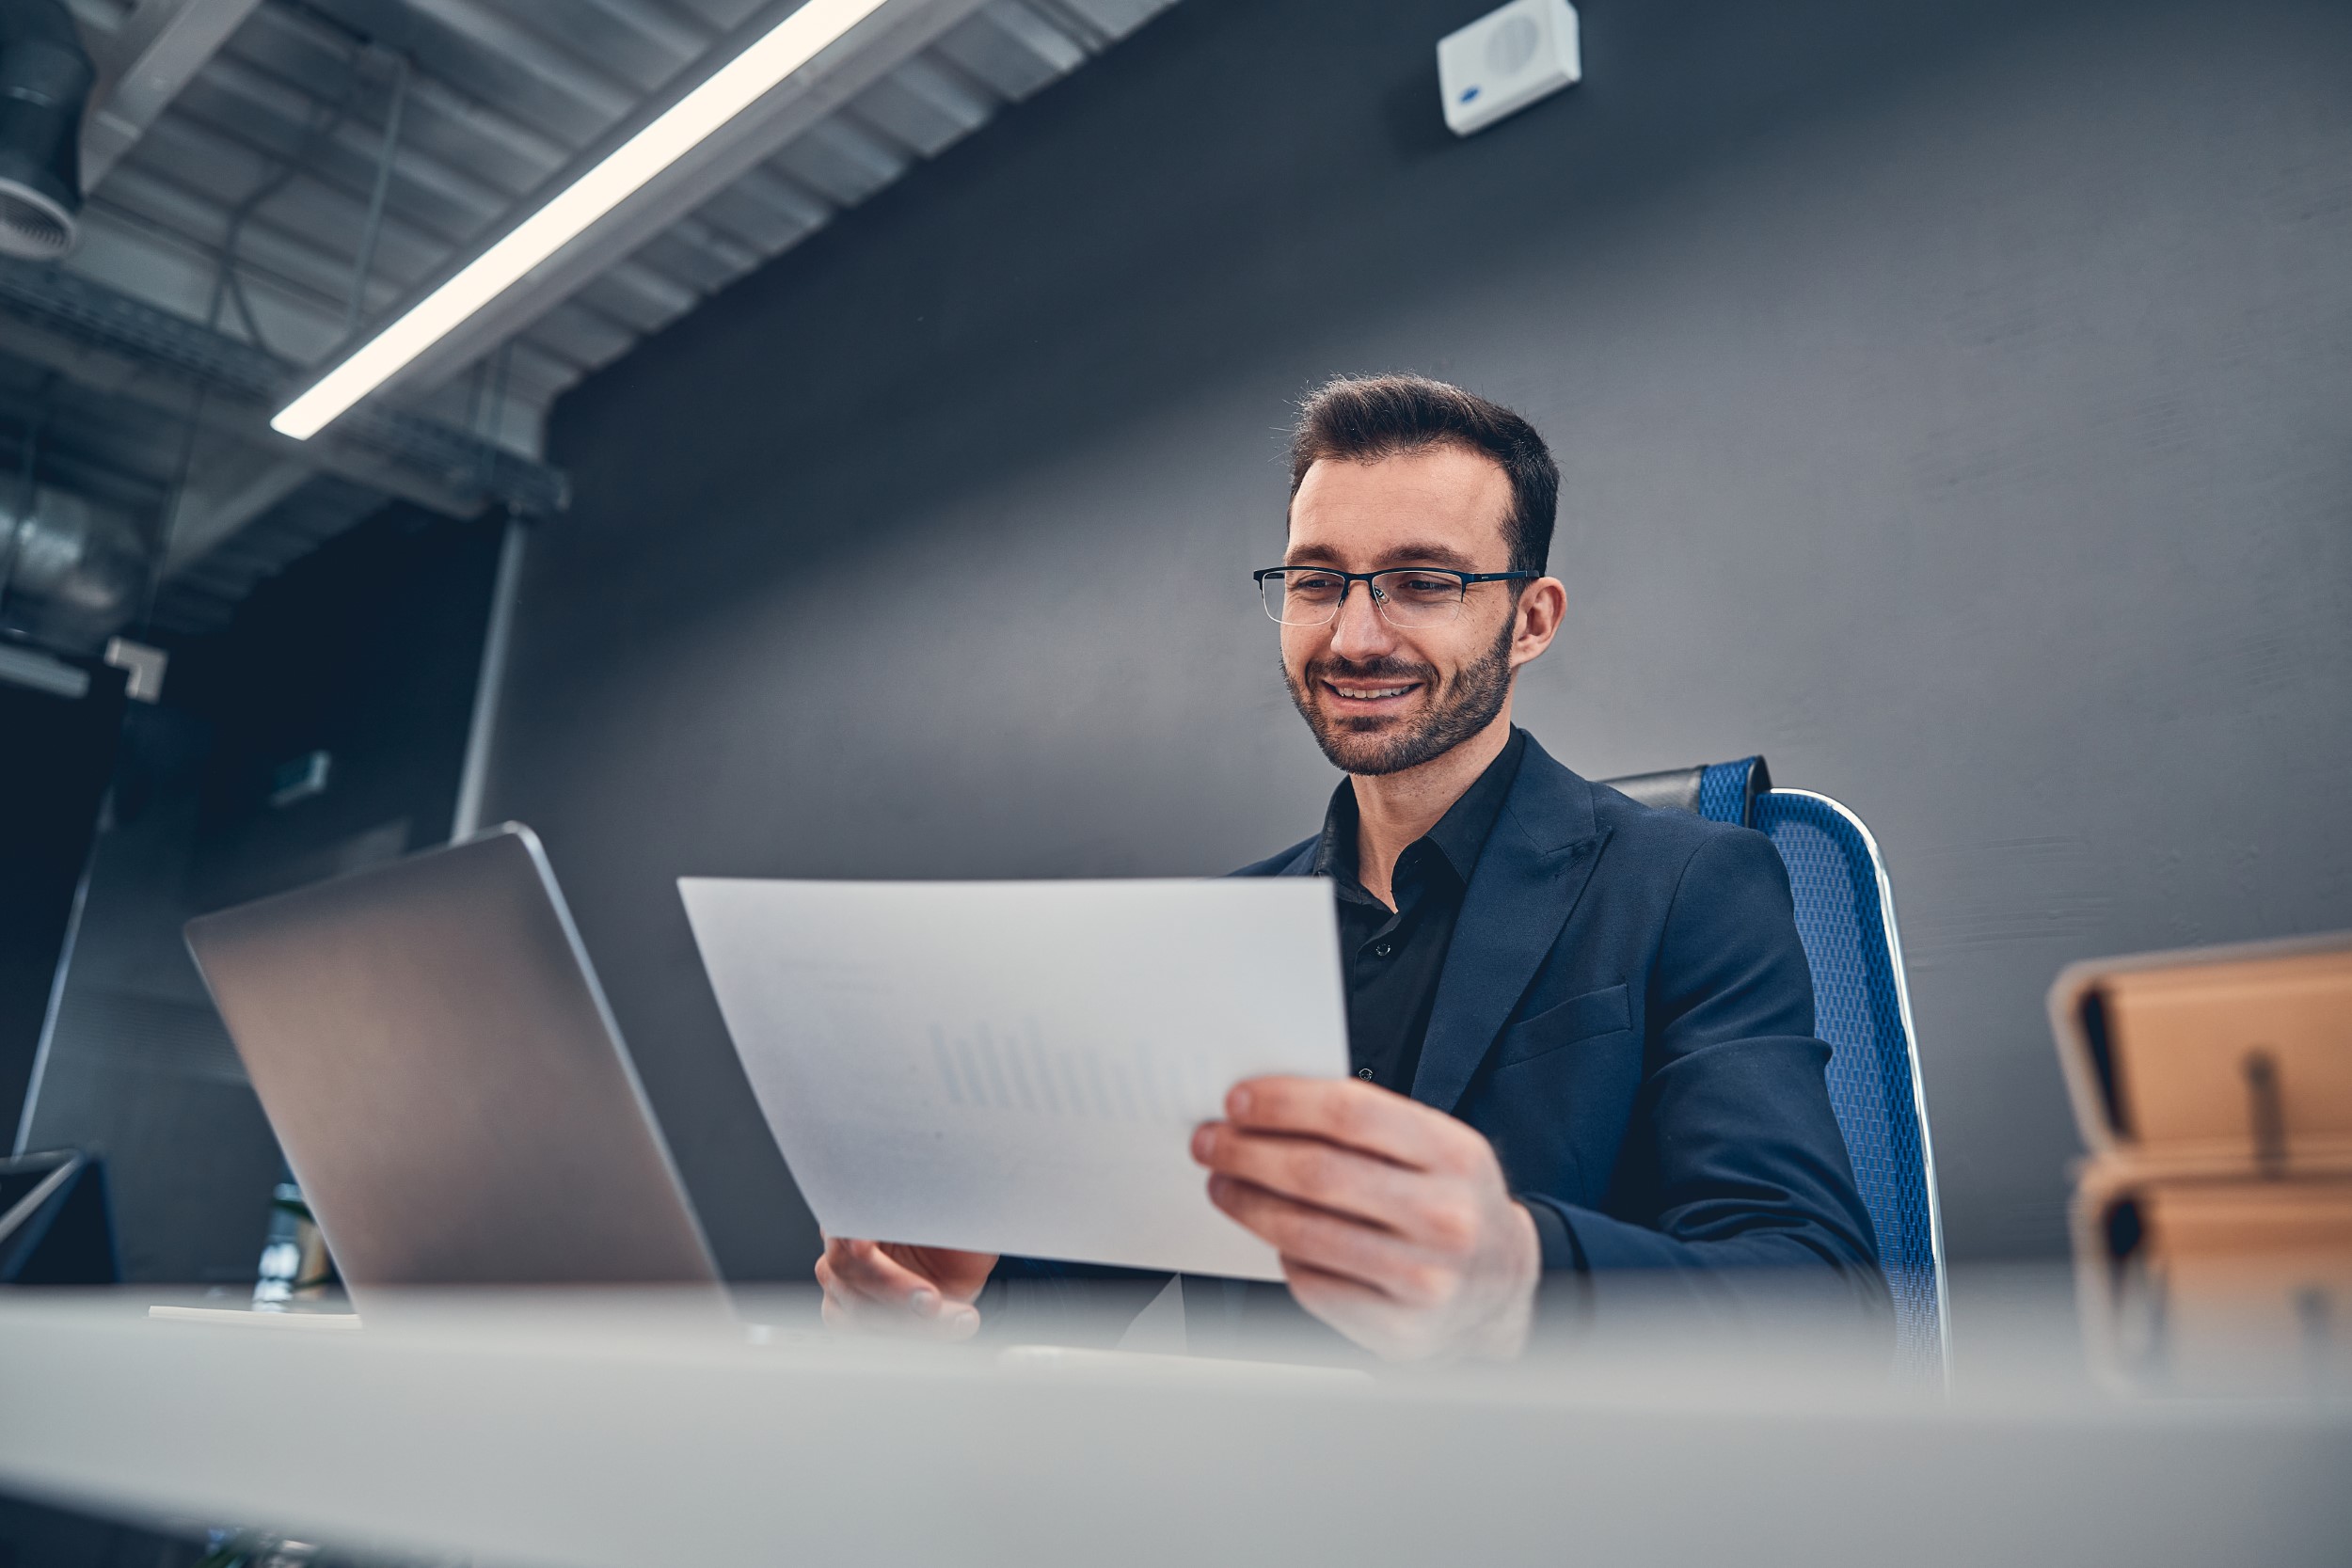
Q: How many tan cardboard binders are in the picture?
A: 2